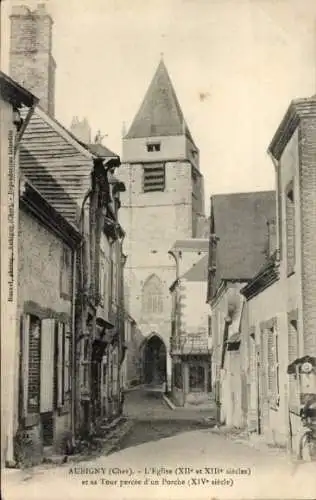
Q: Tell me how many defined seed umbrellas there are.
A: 0